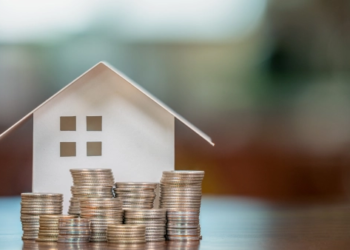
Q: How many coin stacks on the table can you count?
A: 10